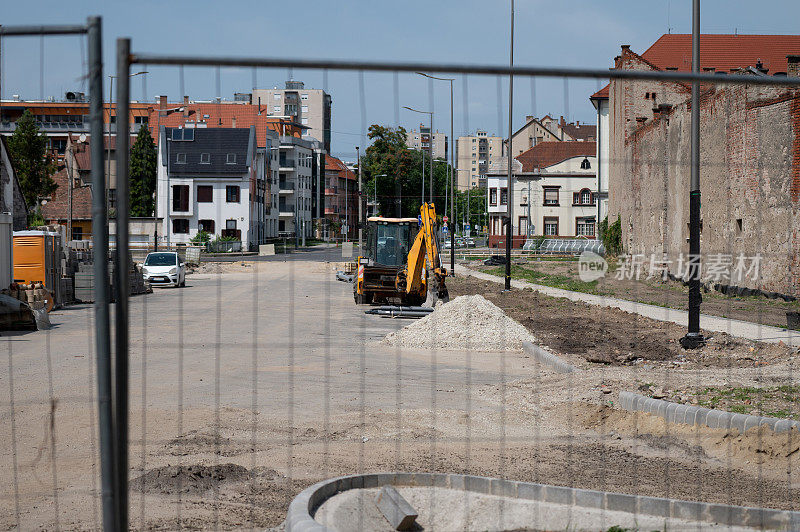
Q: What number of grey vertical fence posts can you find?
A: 2